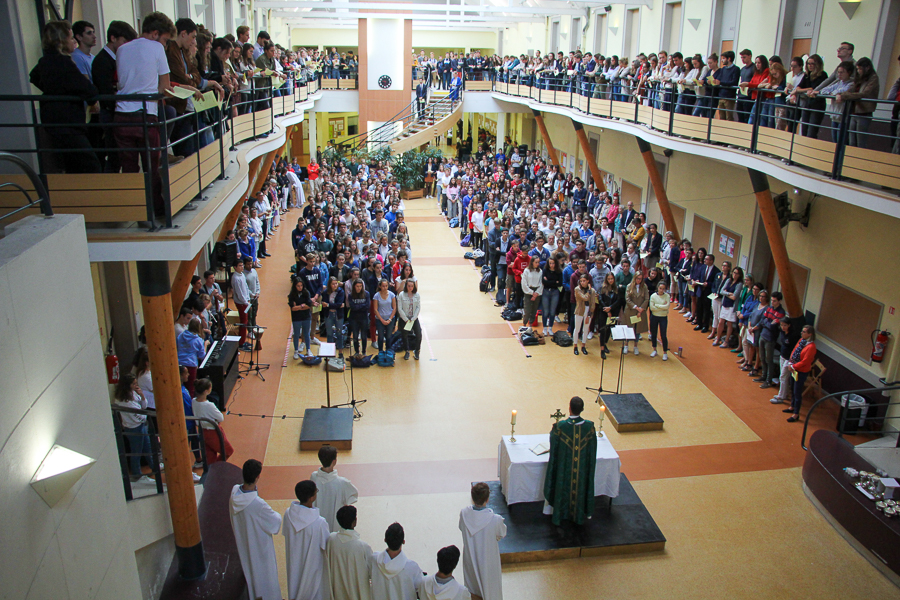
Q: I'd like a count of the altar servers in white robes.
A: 7